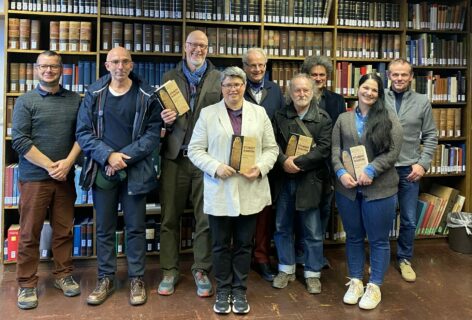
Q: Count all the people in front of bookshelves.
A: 9